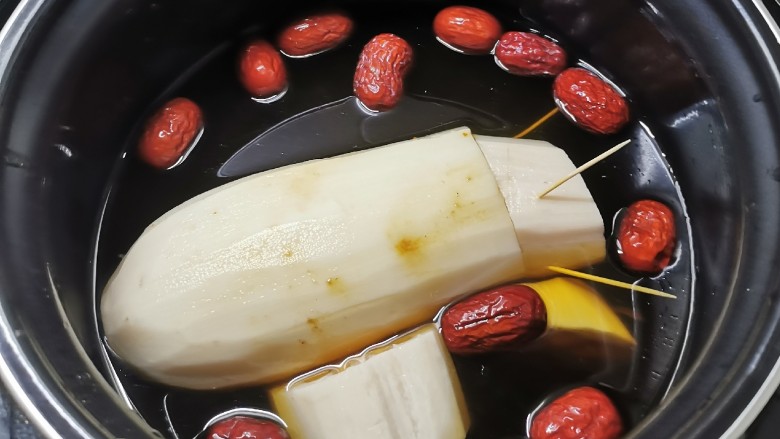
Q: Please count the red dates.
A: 11